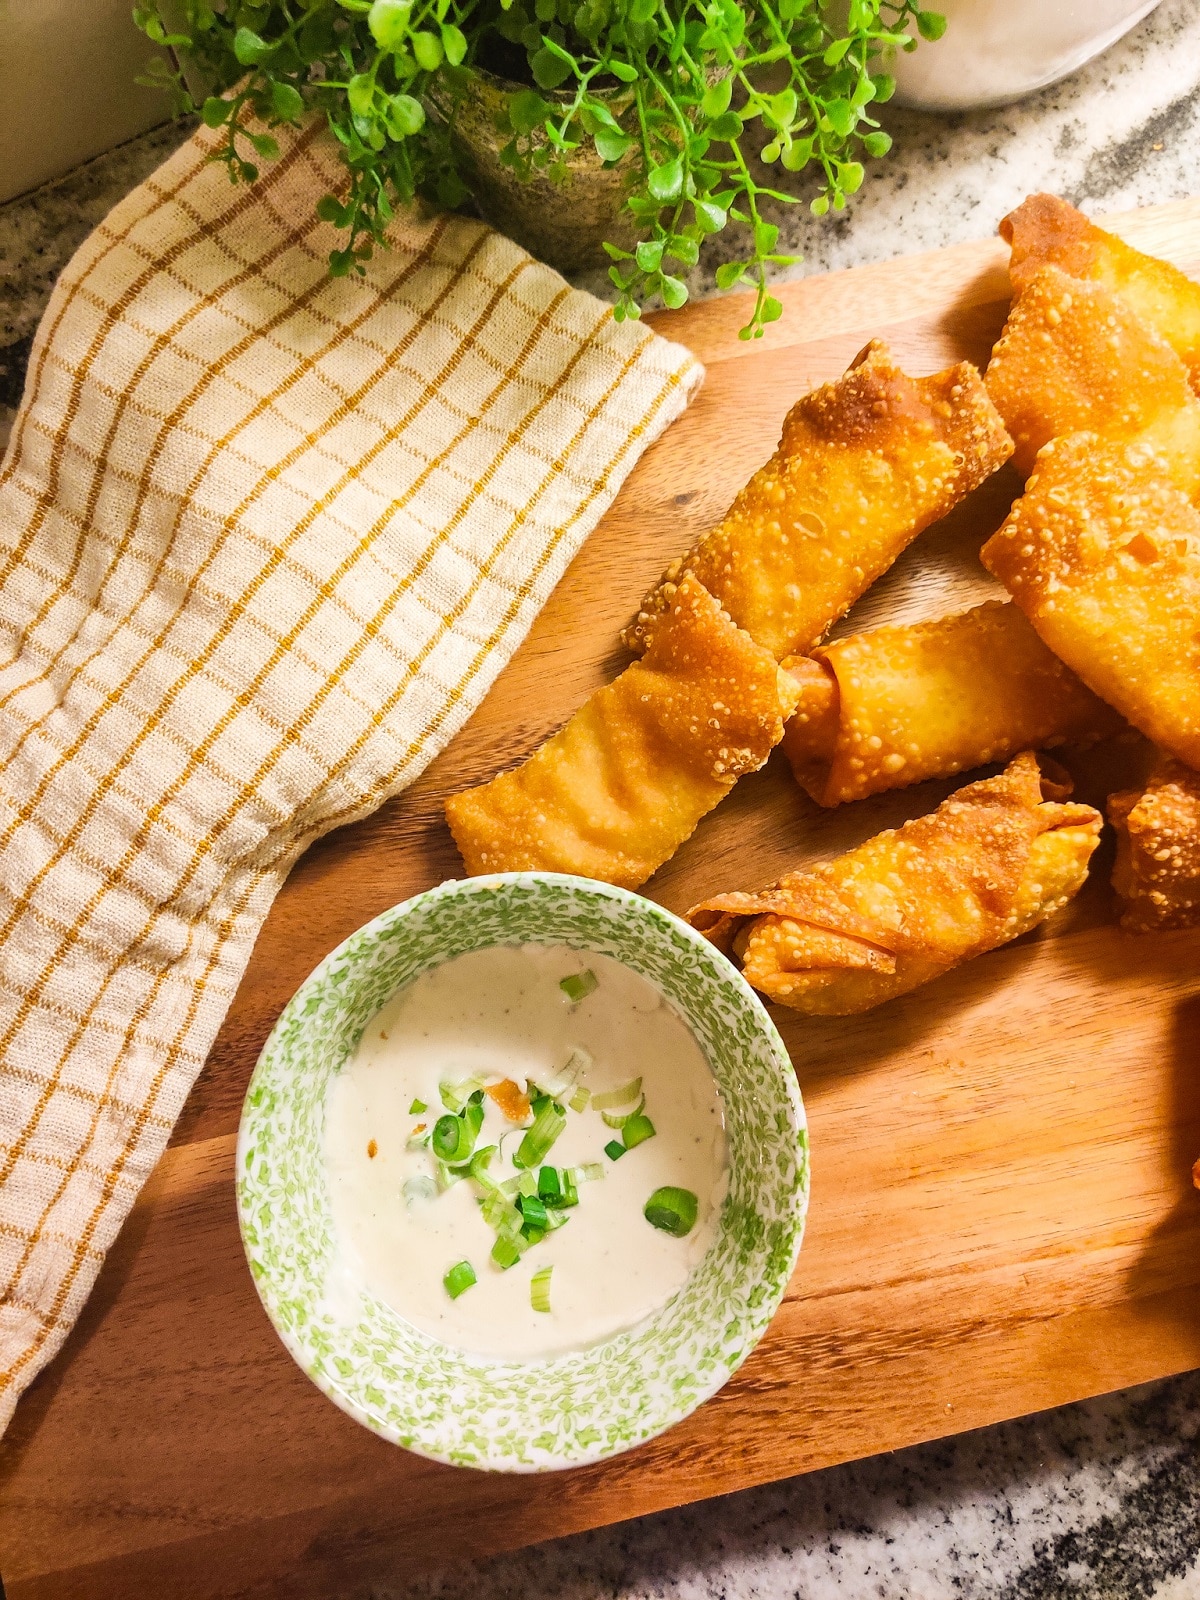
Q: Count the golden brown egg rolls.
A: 8